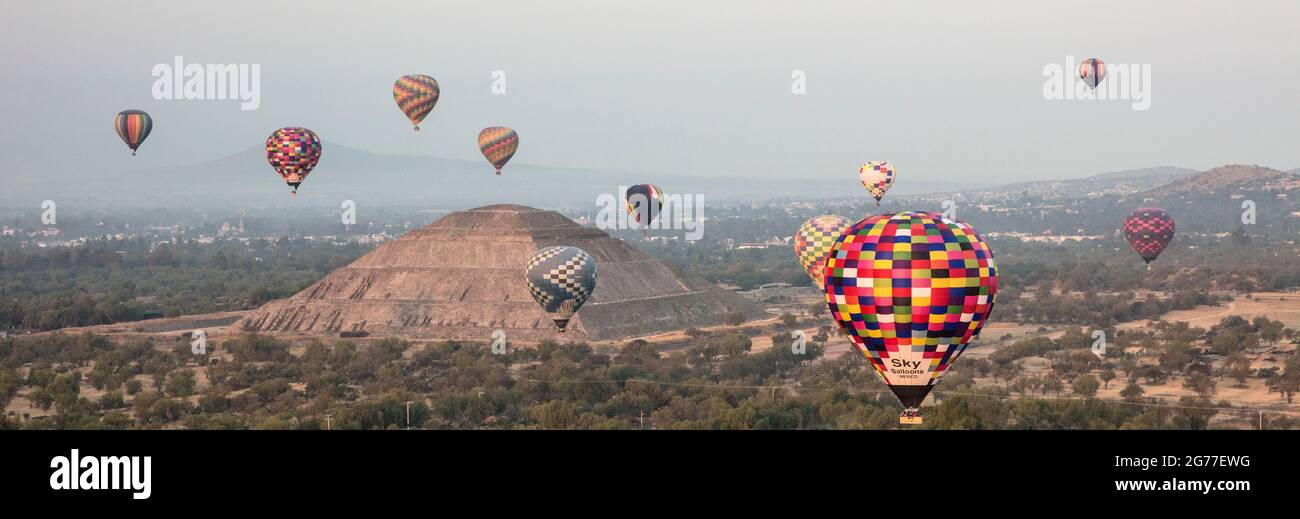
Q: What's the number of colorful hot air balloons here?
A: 11